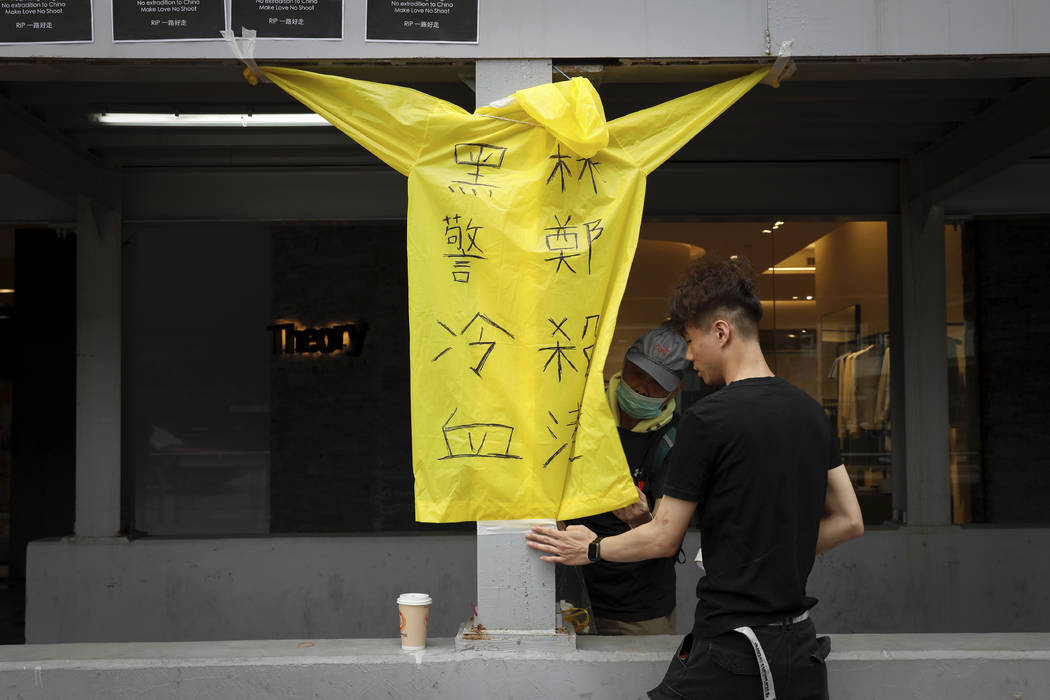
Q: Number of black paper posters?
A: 4